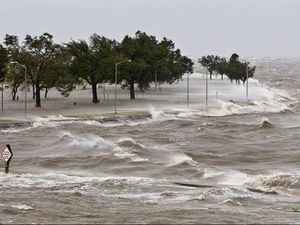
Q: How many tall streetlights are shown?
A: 5